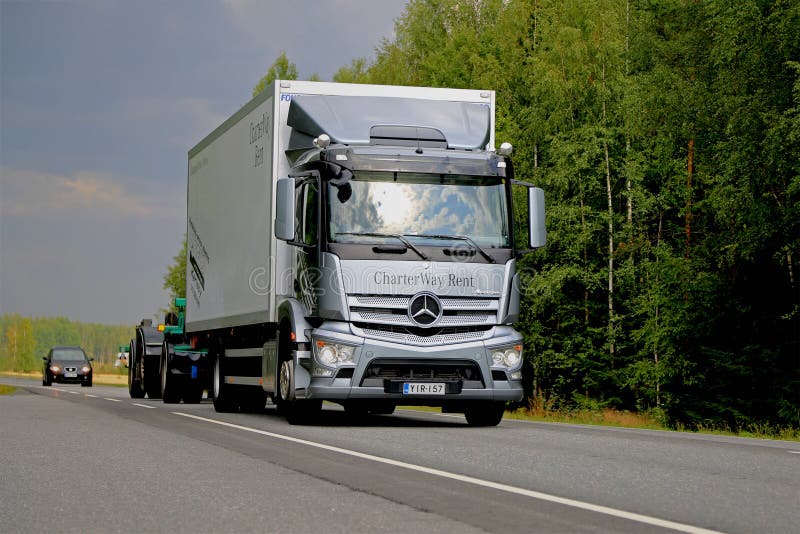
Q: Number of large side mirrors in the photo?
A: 2